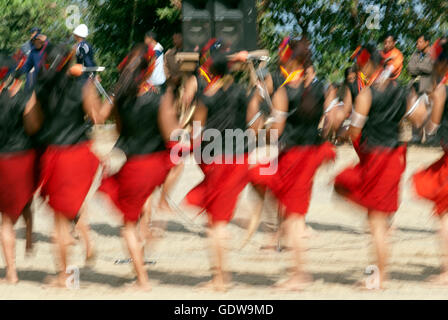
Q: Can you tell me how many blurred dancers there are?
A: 7